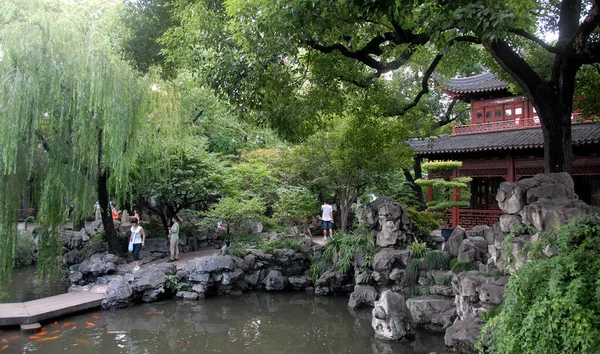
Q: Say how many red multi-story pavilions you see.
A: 1